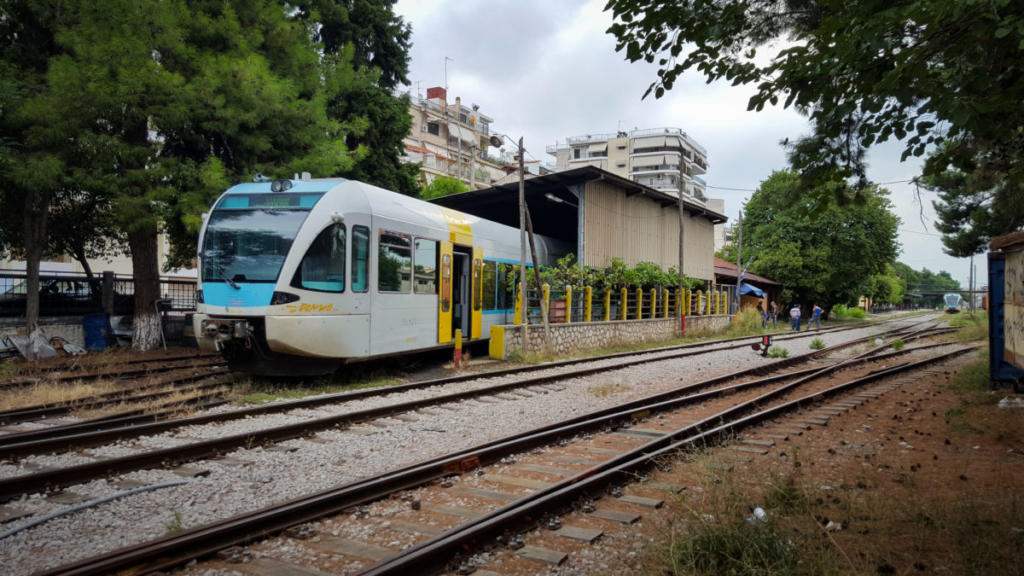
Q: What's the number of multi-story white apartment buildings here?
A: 2